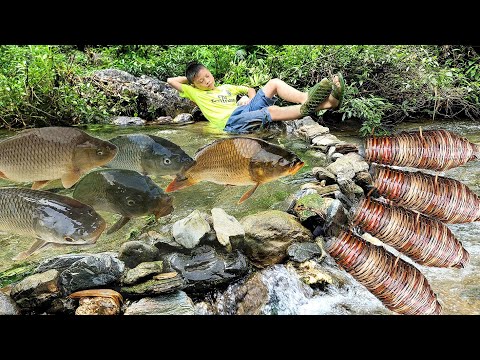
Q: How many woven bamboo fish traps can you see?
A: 4